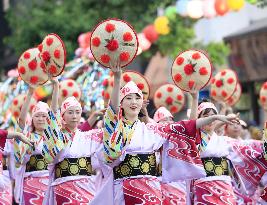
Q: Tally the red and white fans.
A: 12